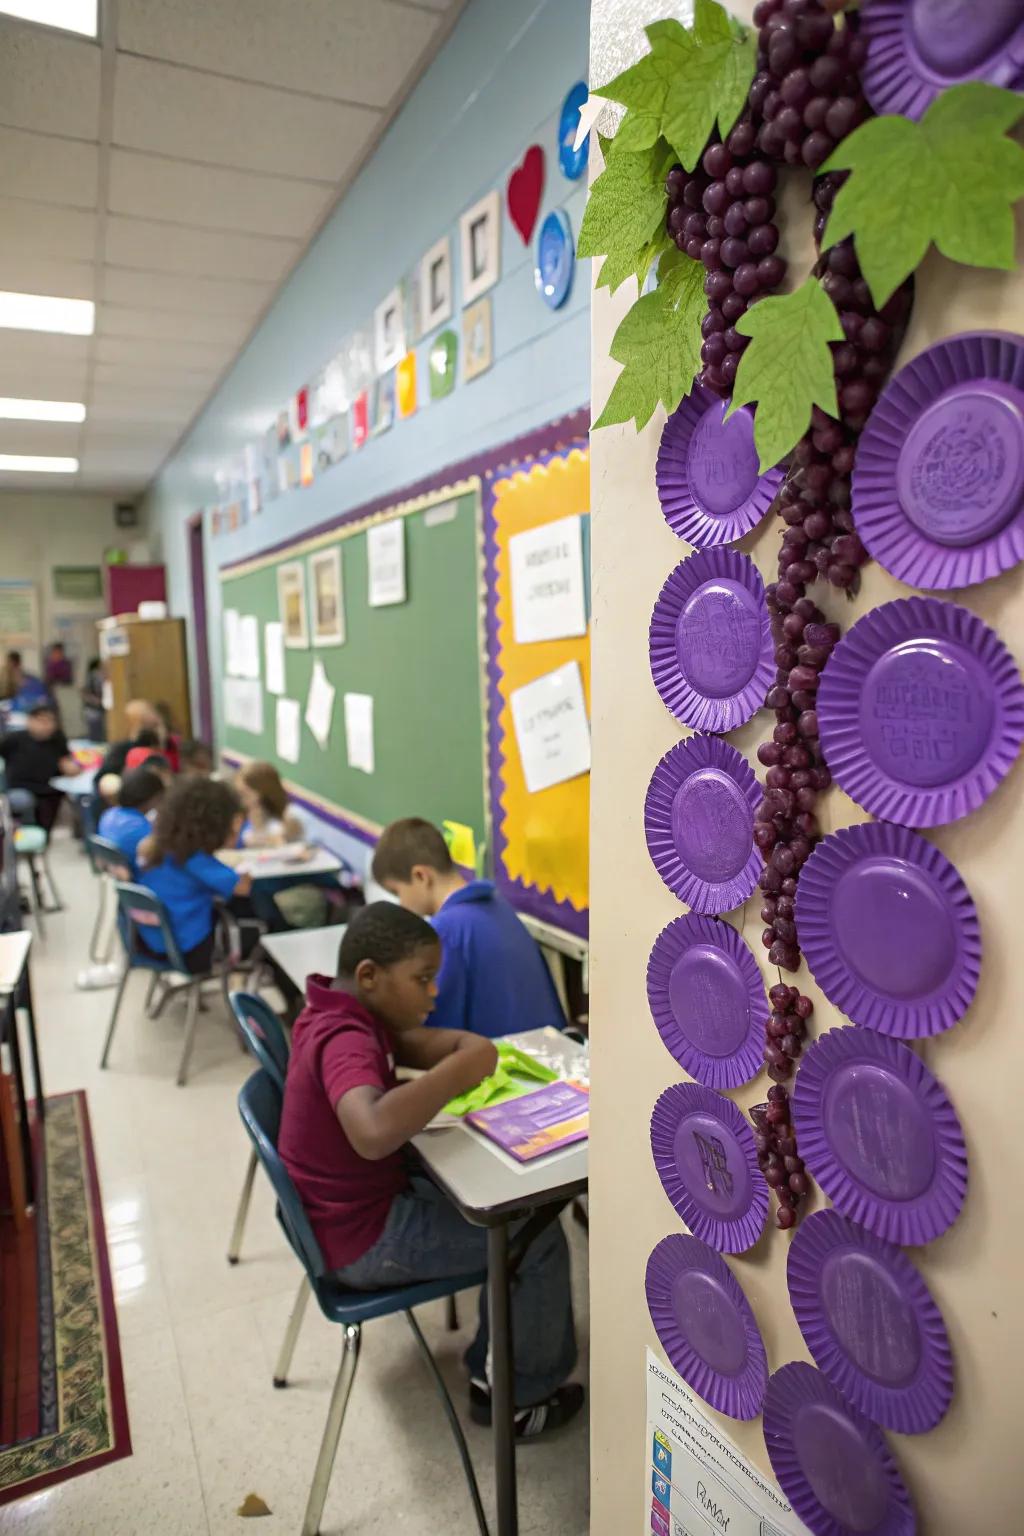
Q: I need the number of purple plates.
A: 13